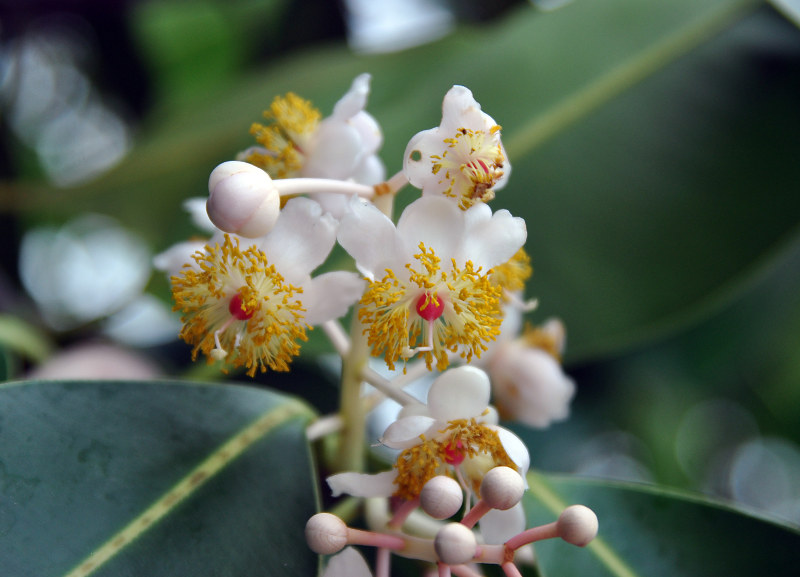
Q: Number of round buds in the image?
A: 6